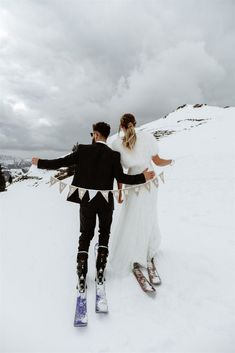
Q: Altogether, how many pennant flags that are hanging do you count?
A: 12